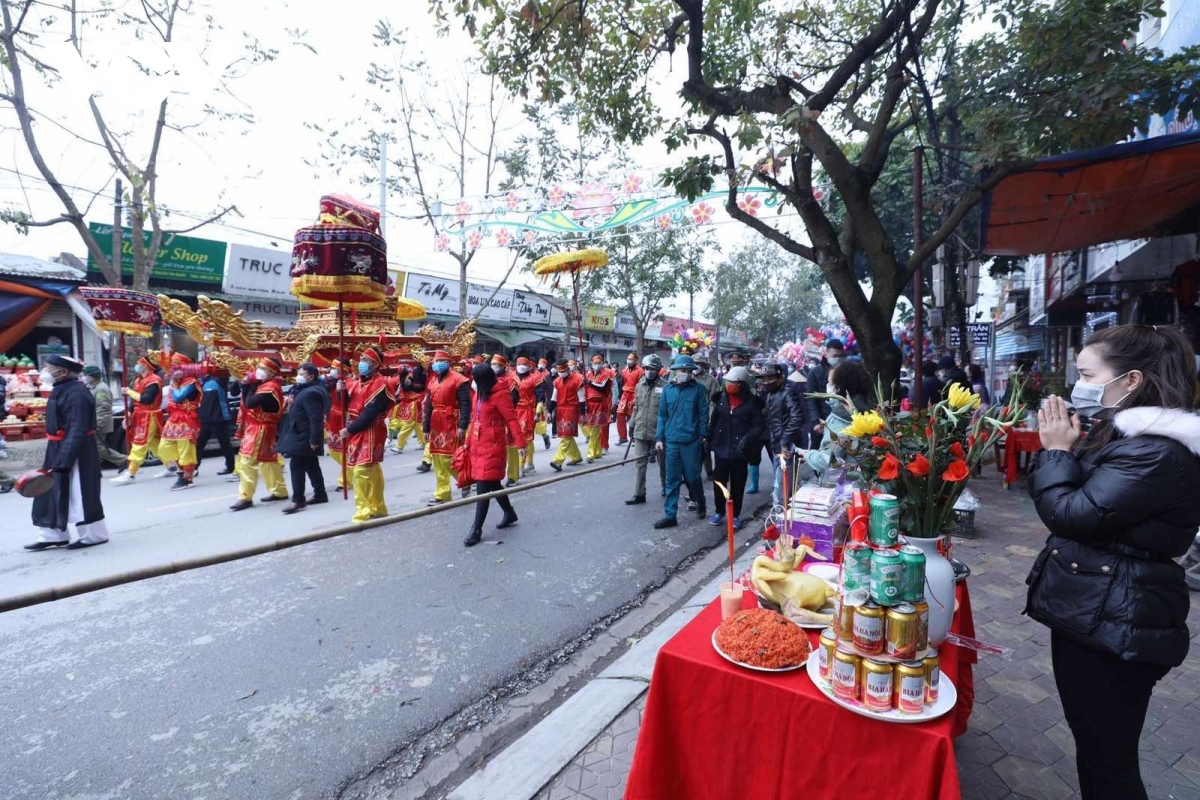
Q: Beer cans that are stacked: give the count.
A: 13